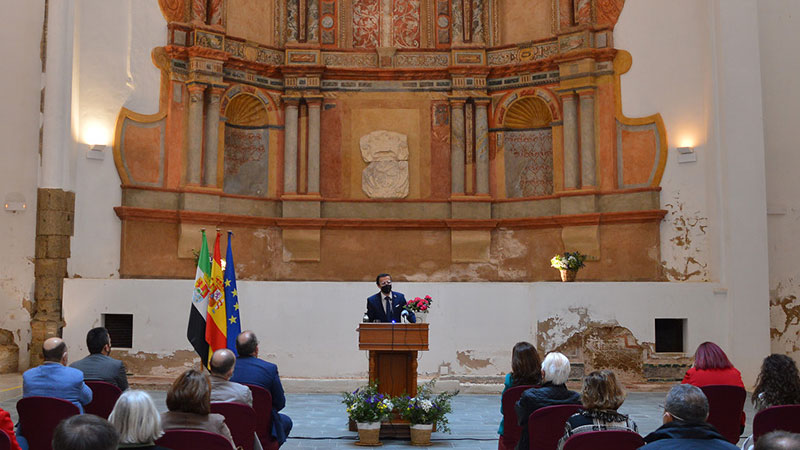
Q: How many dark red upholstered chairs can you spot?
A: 11